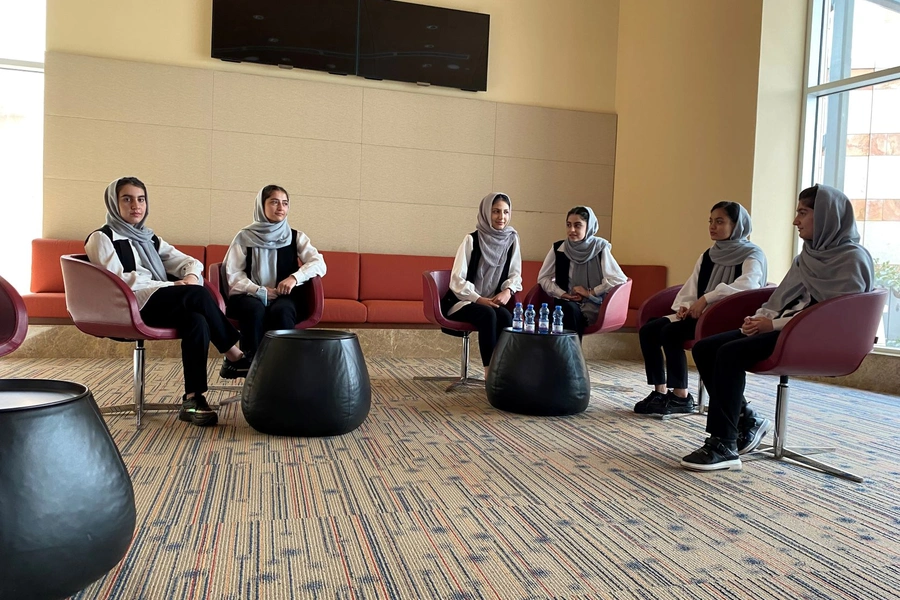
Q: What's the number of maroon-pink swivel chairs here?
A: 7